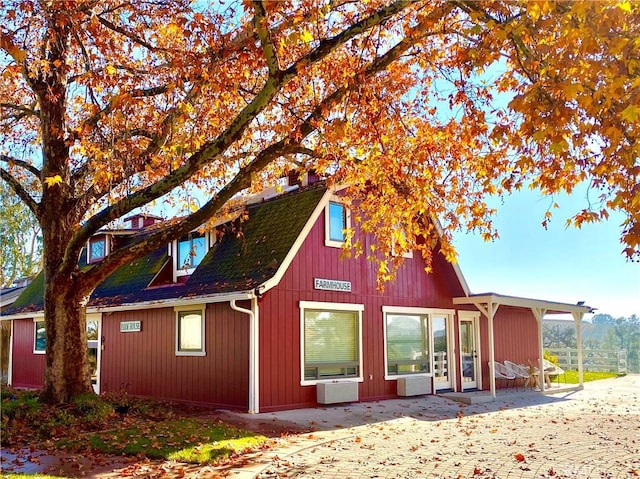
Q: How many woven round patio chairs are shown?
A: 3